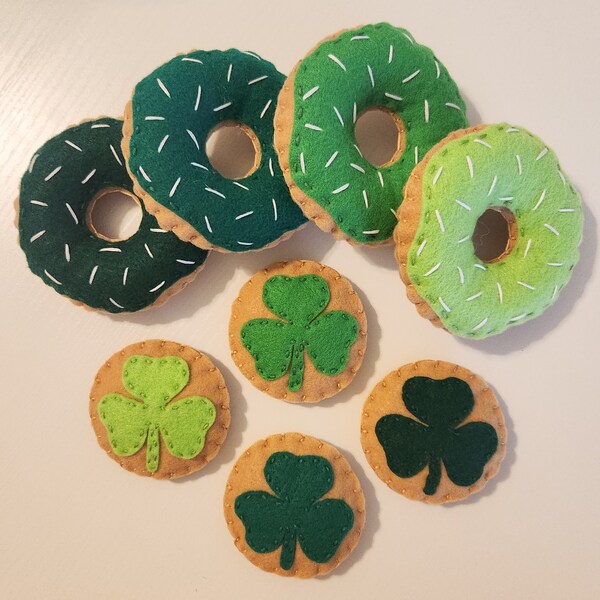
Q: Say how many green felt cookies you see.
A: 4